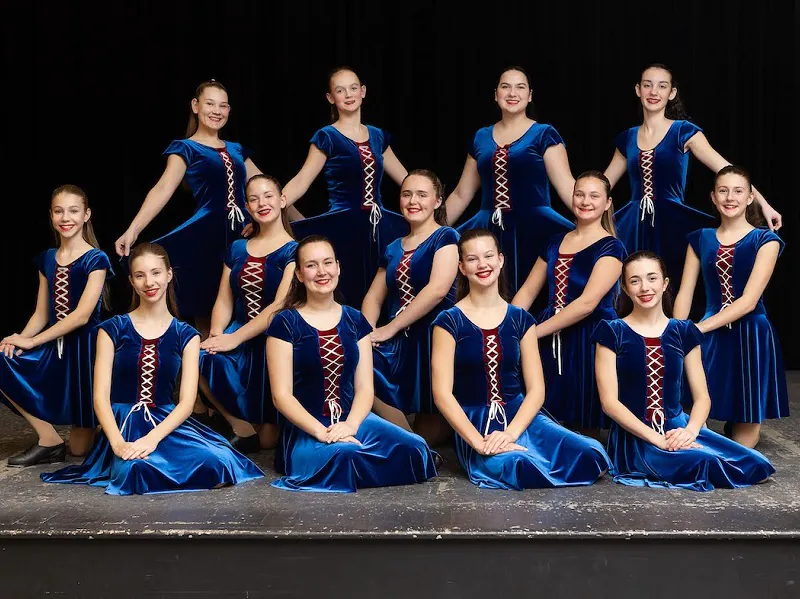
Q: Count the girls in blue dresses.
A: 13